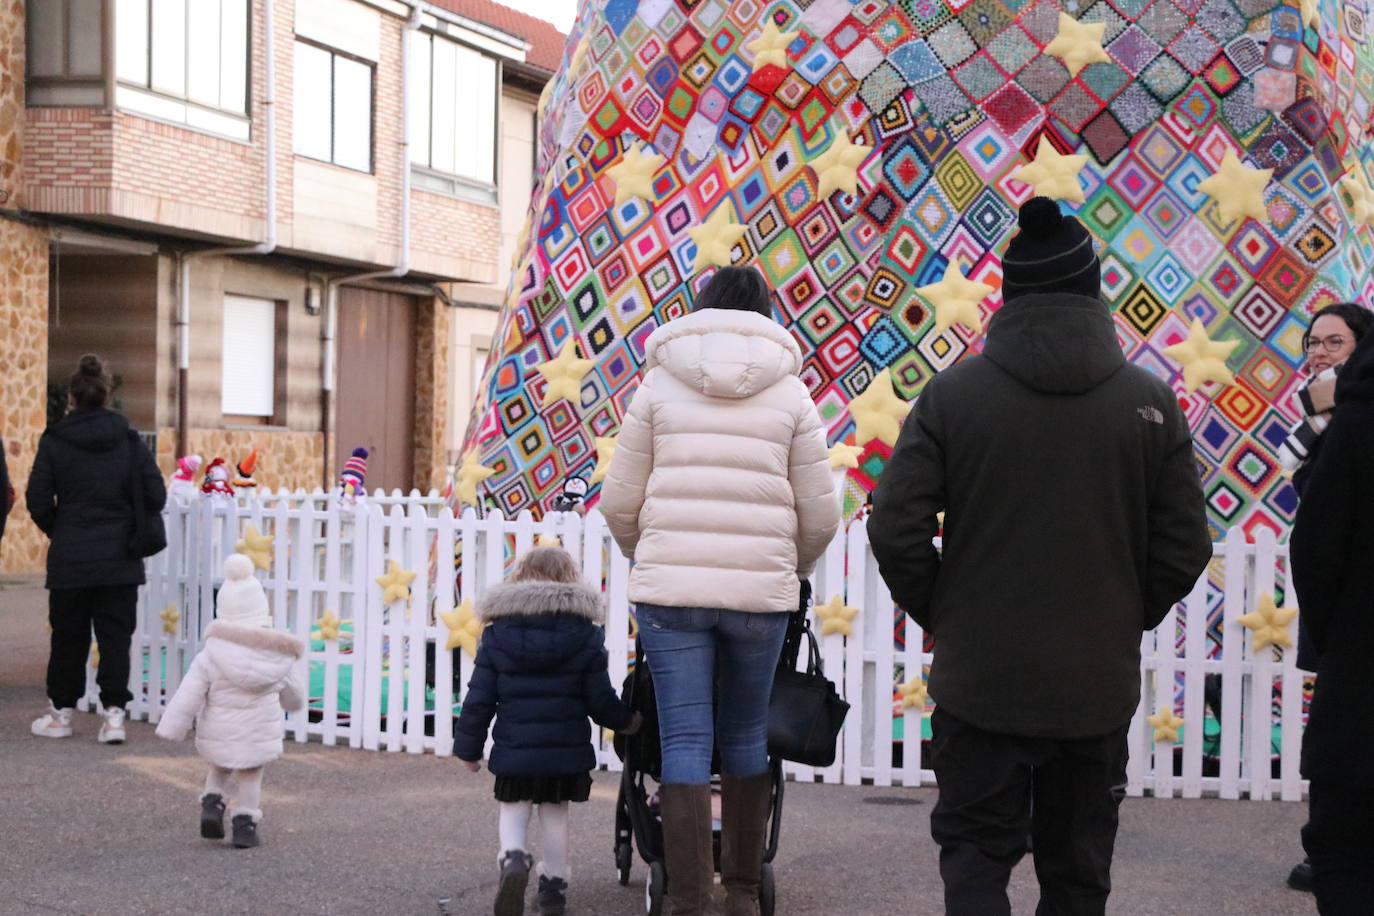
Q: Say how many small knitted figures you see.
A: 5